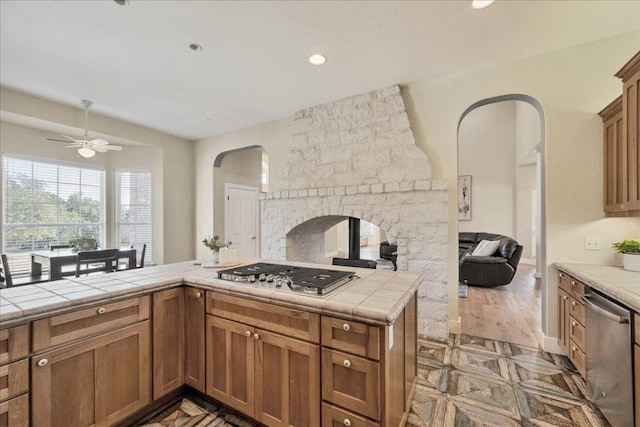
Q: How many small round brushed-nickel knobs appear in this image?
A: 14